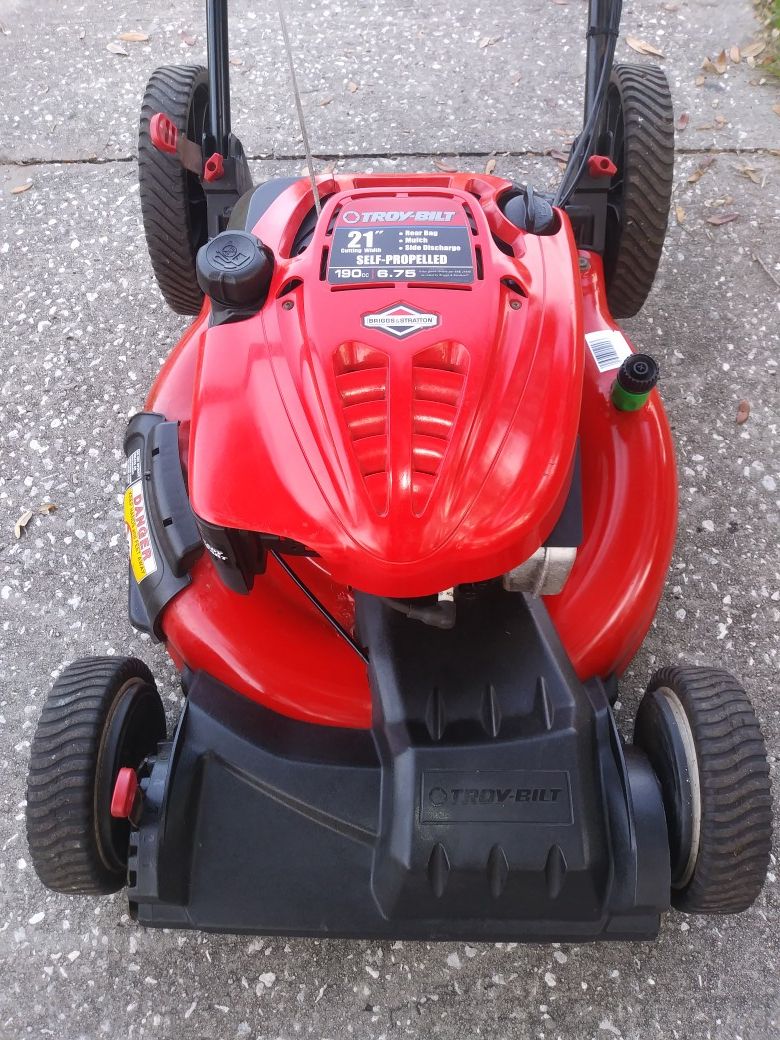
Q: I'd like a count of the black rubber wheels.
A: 4